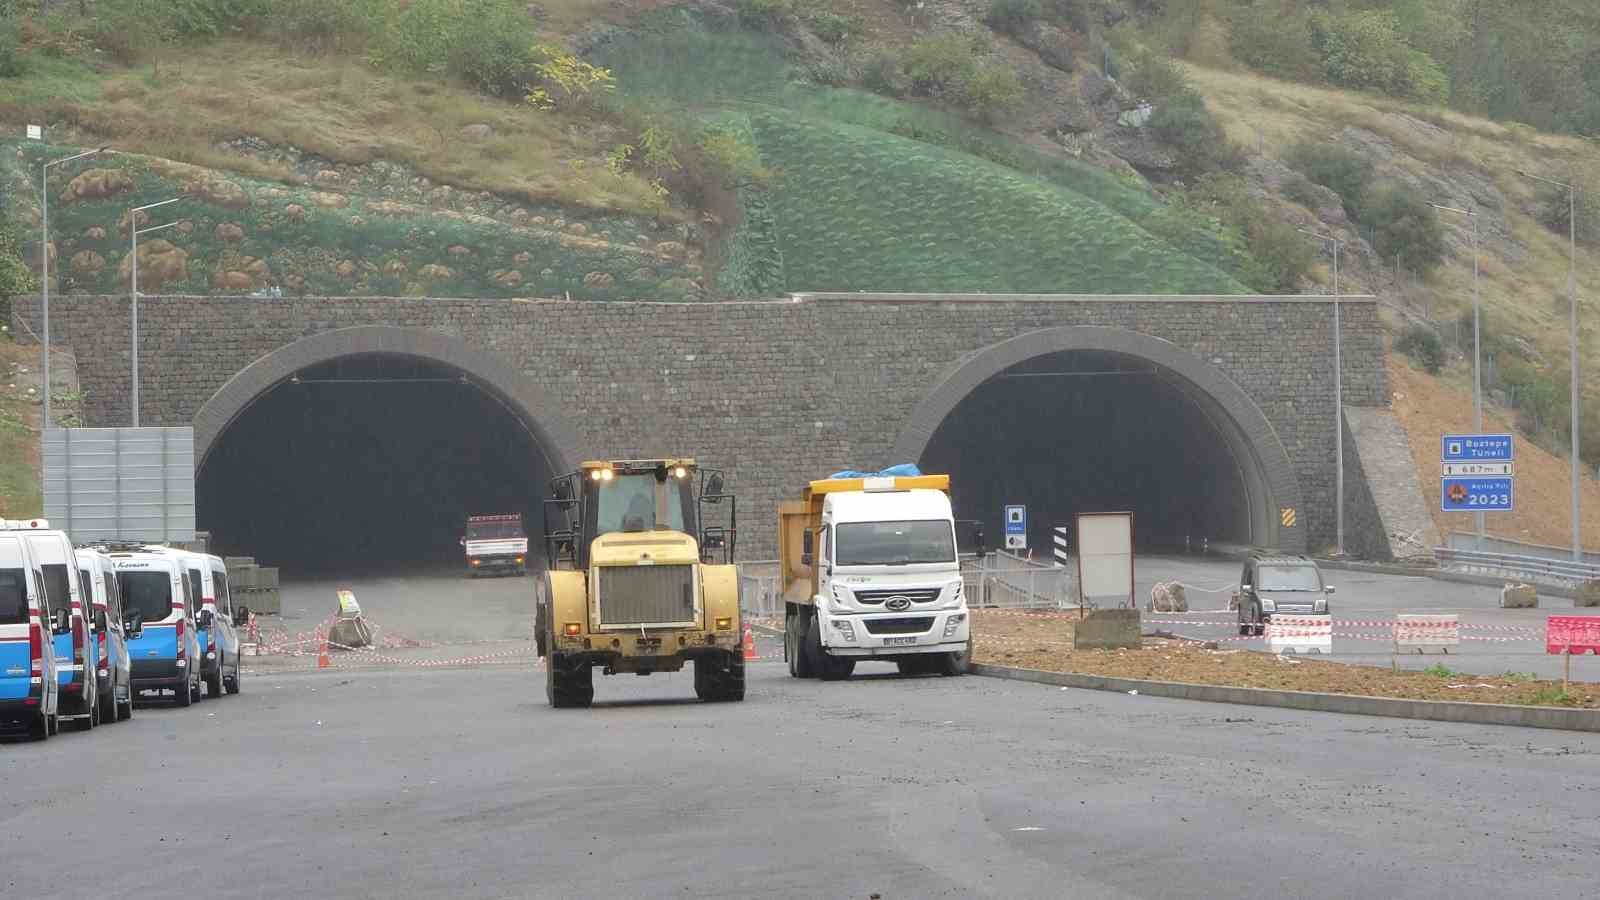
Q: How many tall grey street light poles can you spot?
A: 5